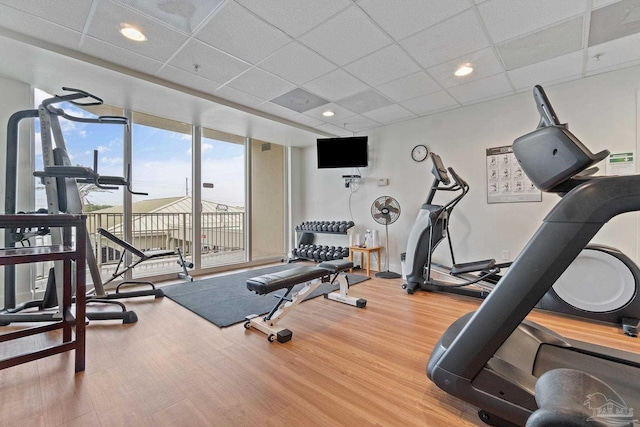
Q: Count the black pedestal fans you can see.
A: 1